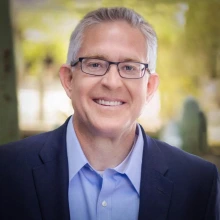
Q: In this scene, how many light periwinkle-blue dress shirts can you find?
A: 1